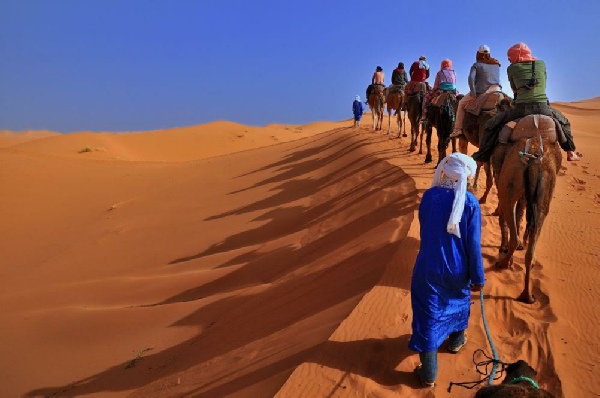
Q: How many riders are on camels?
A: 6